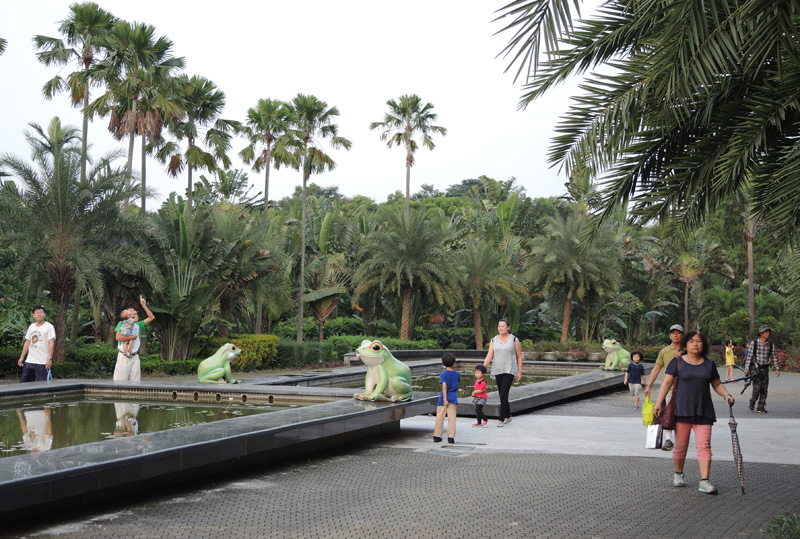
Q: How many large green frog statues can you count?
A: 3